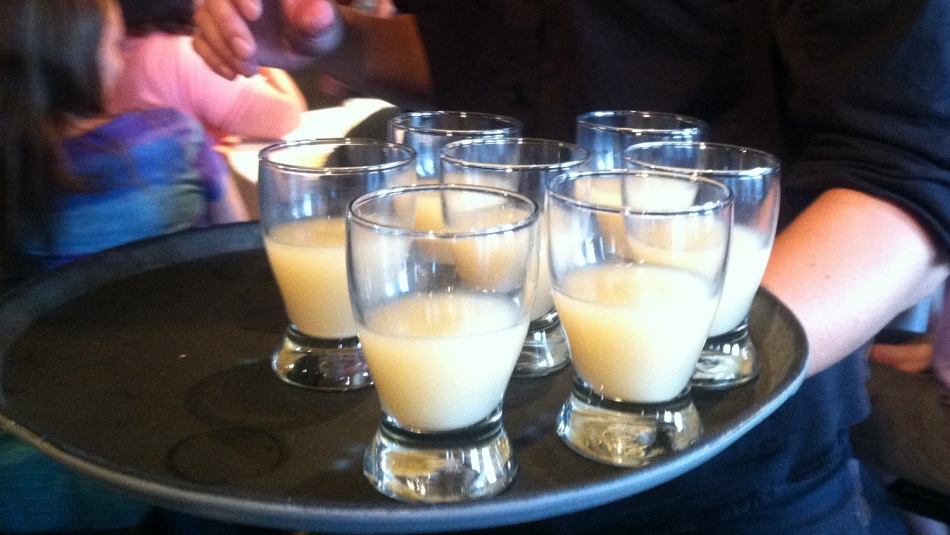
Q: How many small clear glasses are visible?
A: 7